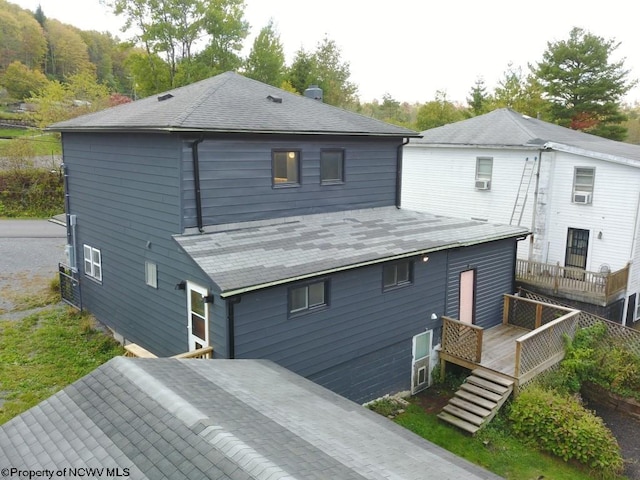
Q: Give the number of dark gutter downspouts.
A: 4